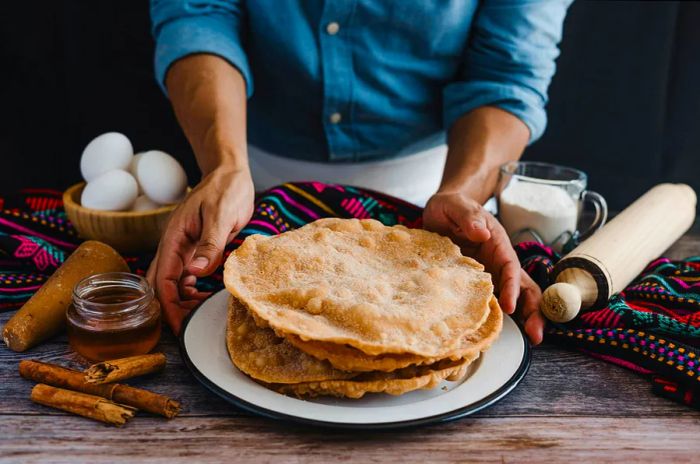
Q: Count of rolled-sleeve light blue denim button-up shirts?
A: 1